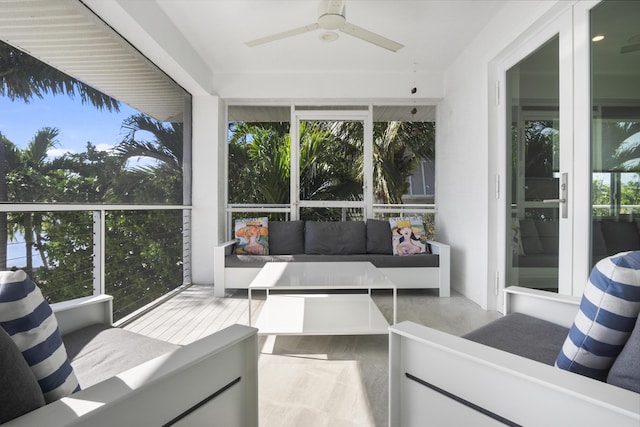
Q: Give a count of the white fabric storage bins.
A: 0